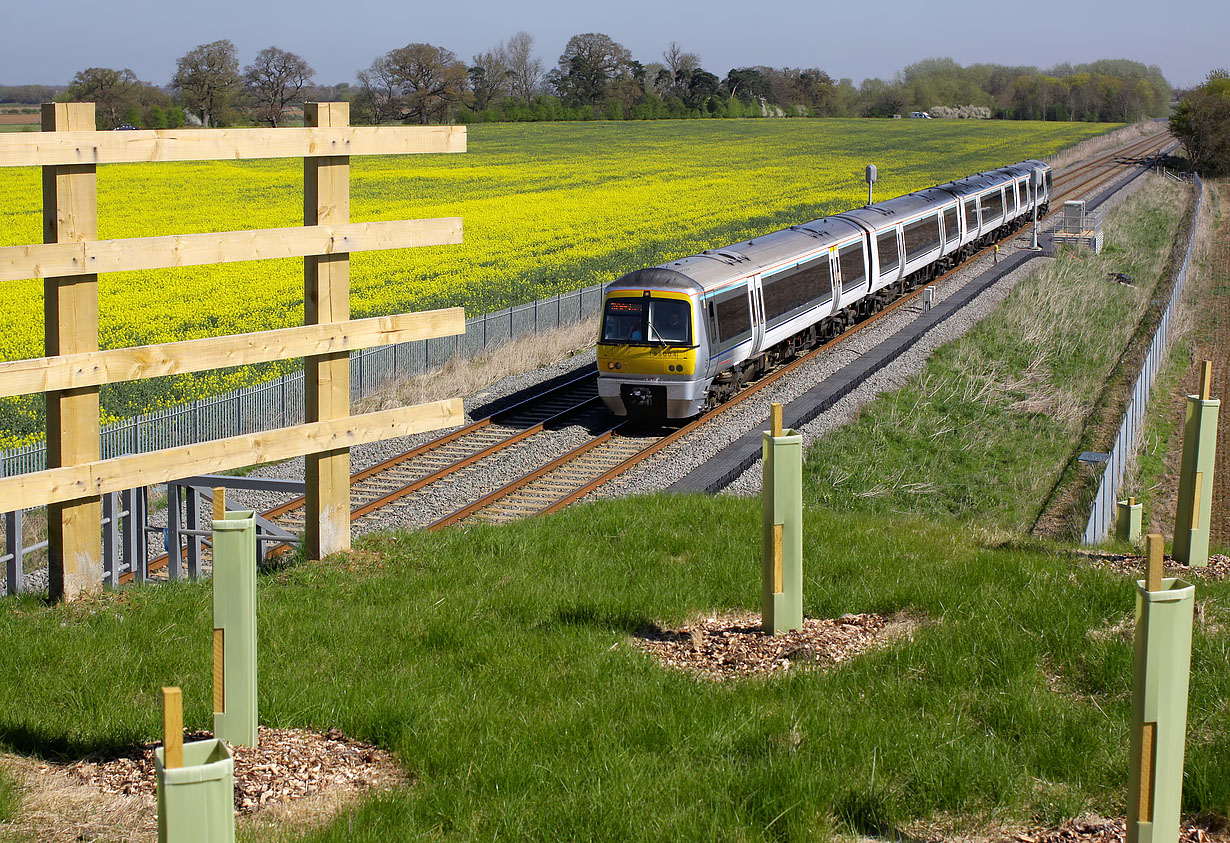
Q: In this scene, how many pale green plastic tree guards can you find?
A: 6